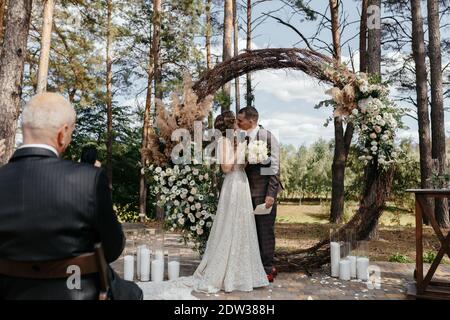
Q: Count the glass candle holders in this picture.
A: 10